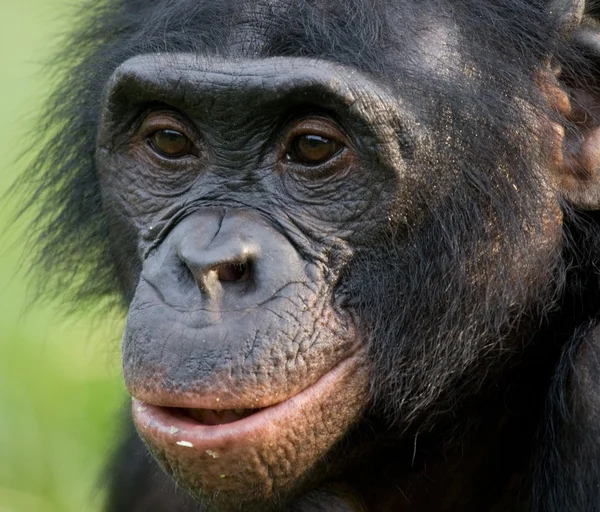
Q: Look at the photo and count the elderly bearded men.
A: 0